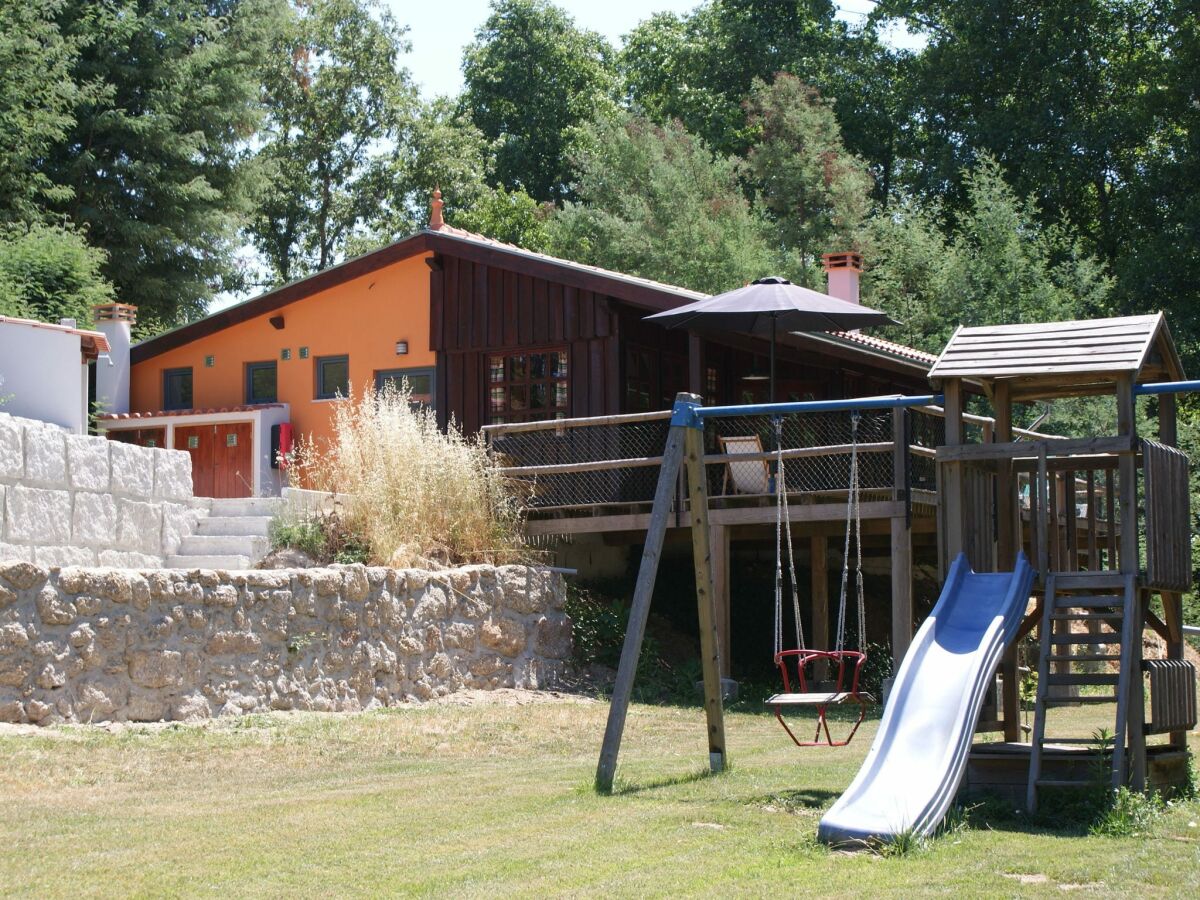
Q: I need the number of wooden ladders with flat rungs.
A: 1